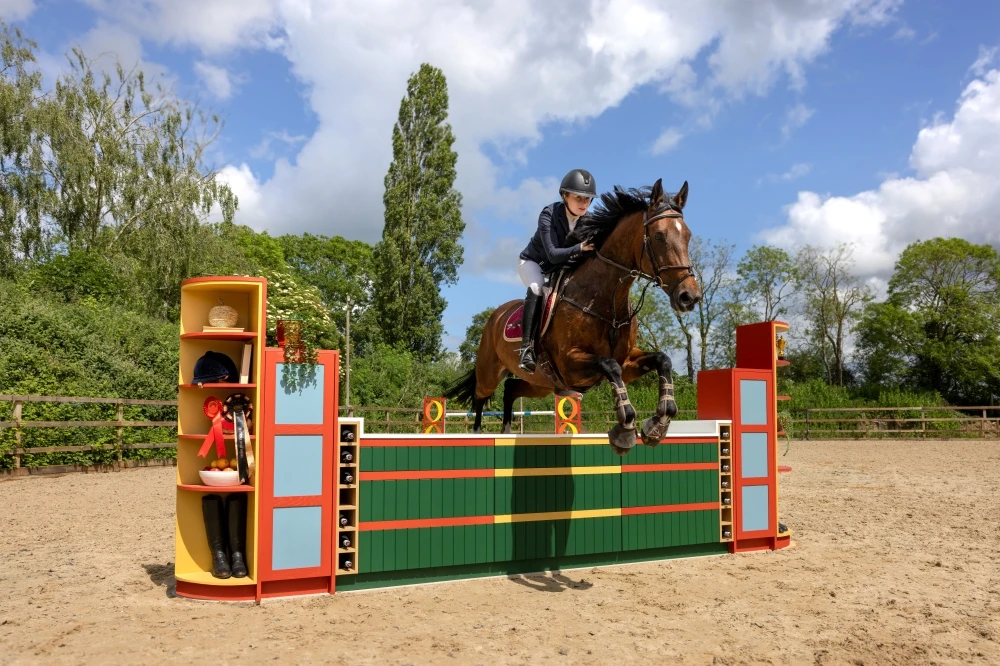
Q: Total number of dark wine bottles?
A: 12